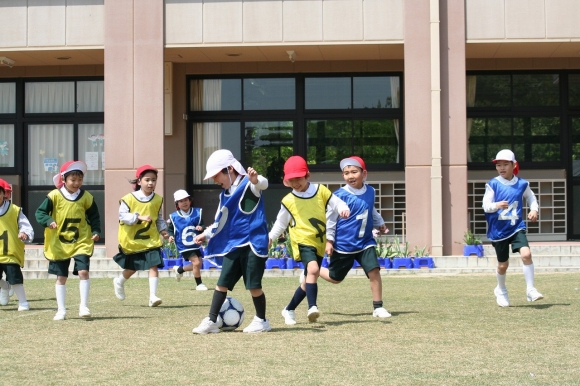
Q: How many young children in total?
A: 8